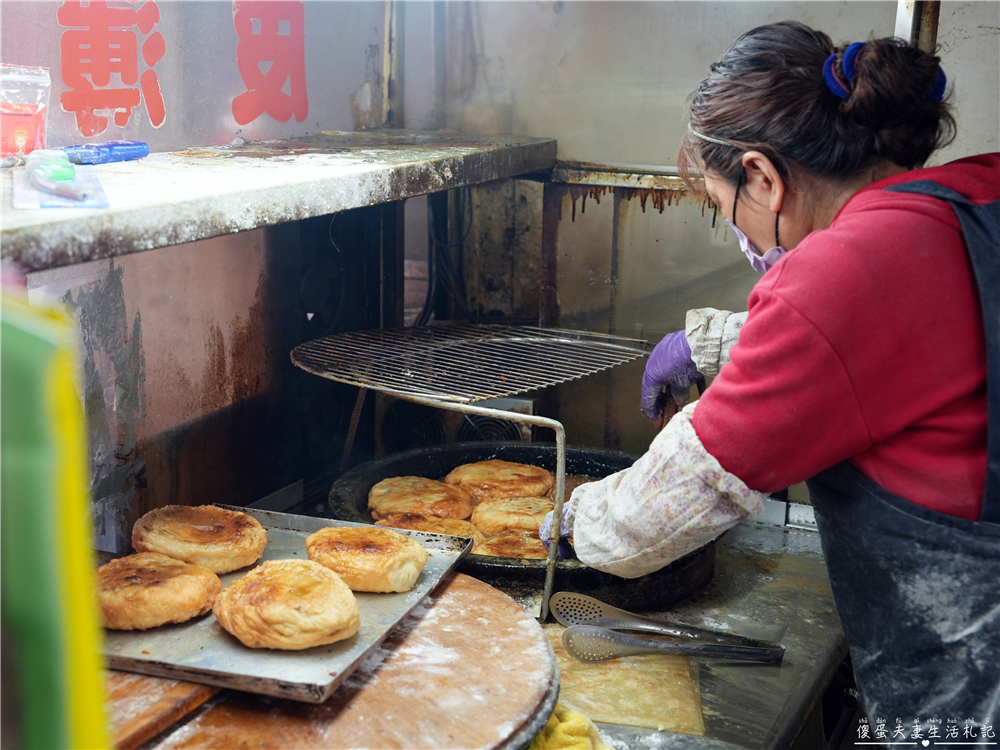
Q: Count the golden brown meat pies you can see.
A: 9